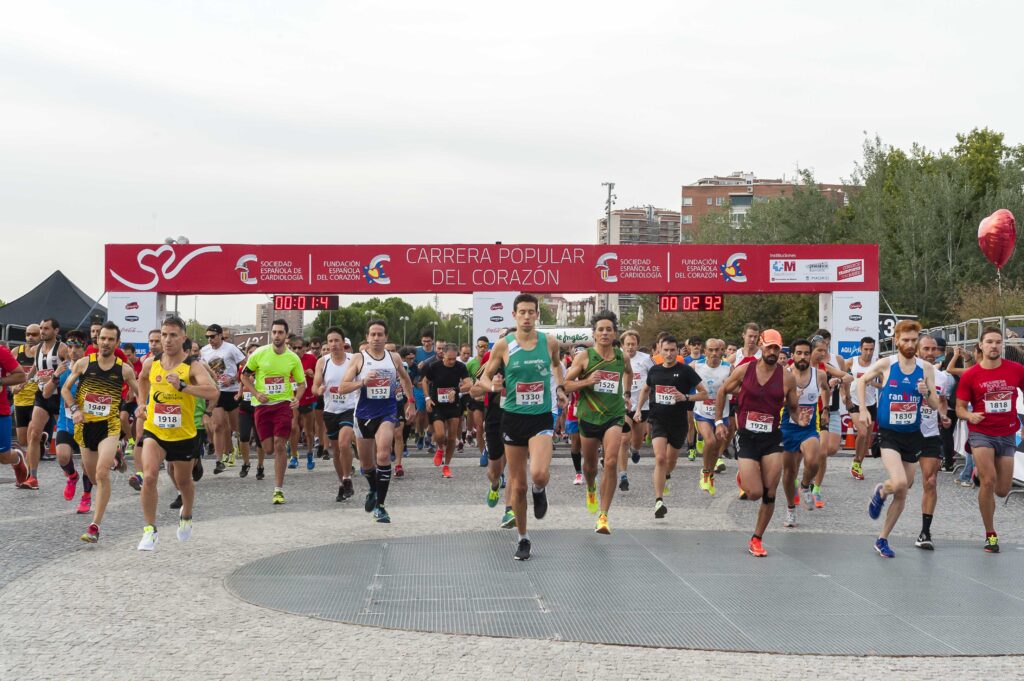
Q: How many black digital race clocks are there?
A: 2